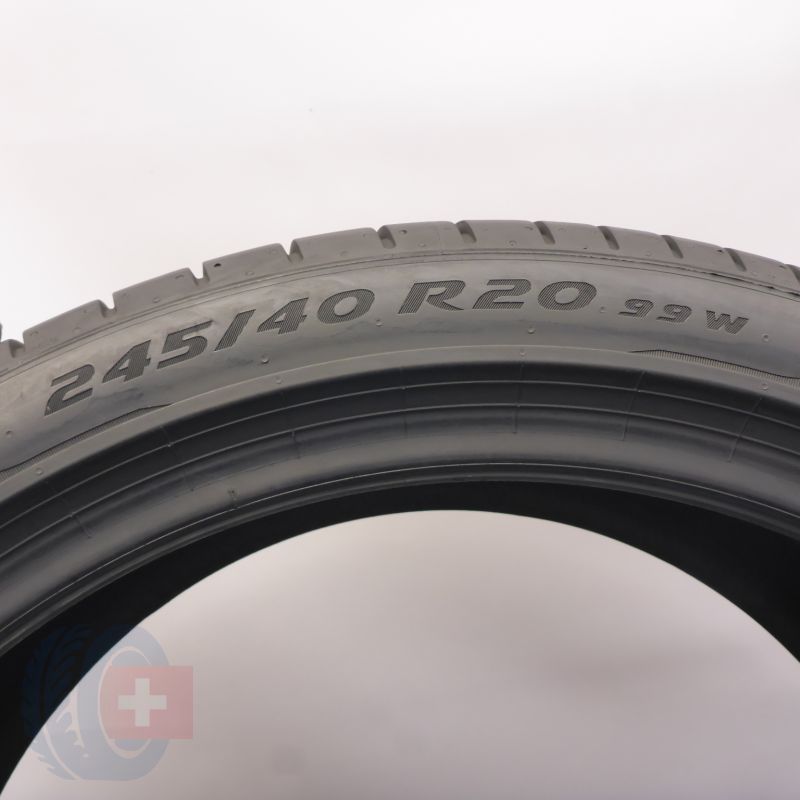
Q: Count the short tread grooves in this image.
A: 11